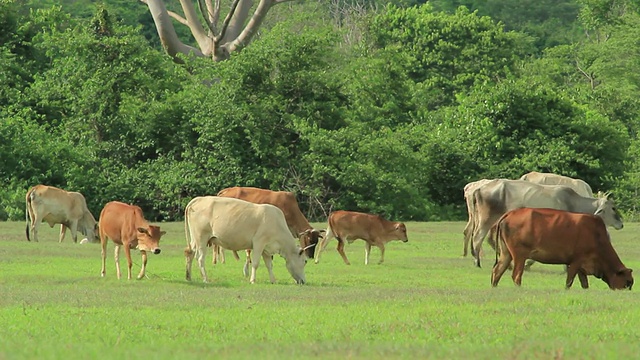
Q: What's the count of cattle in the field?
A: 9